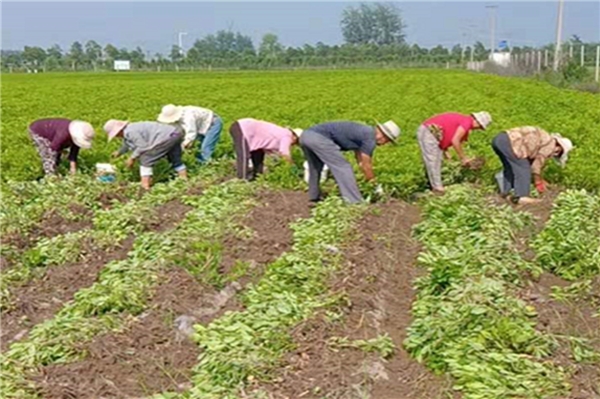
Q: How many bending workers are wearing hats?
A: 7